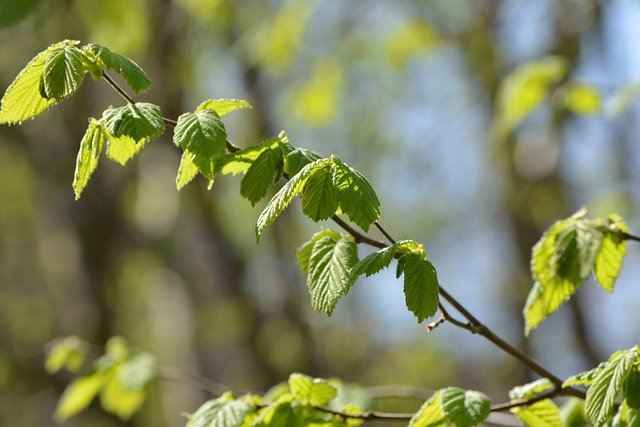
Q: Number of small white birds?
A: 0